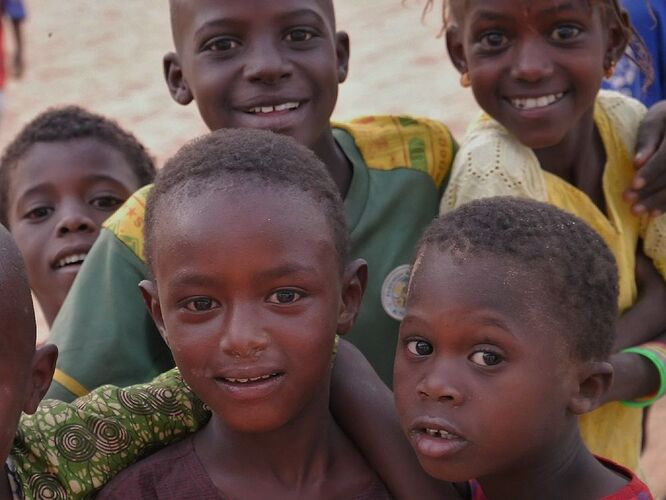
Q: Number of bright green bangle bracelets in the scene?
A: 1